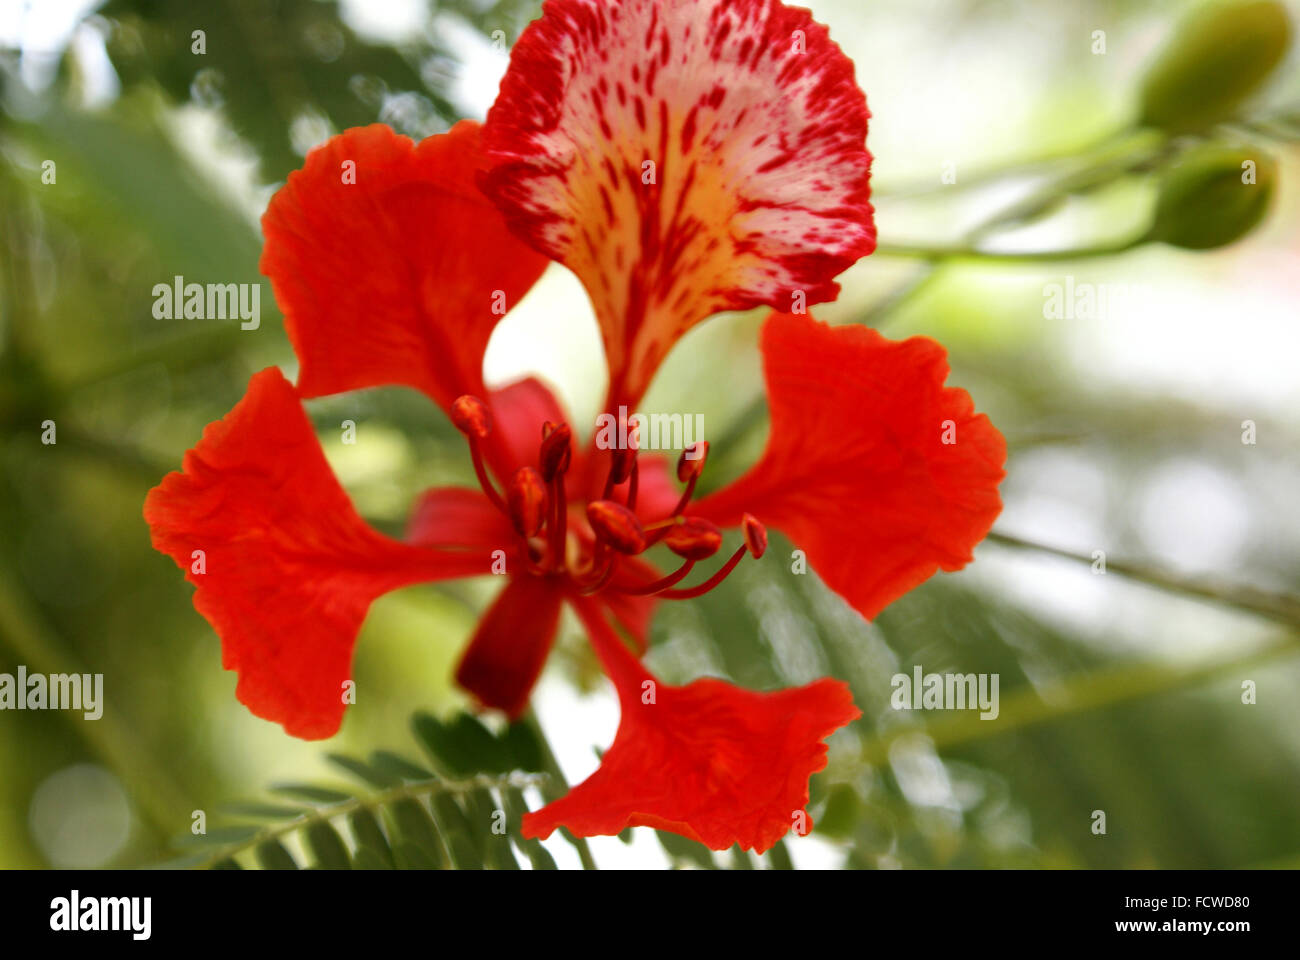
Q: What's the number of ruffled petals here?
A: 5